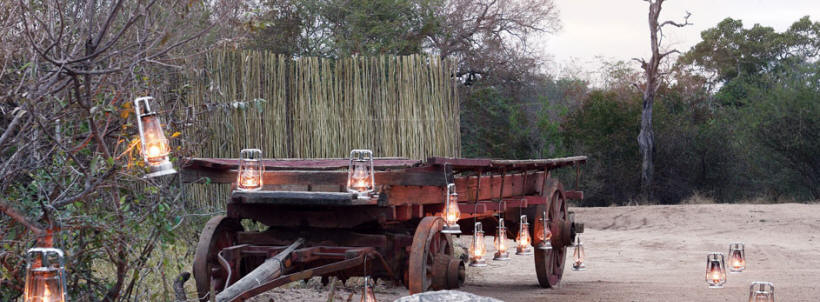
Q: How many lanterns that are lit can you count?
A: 14